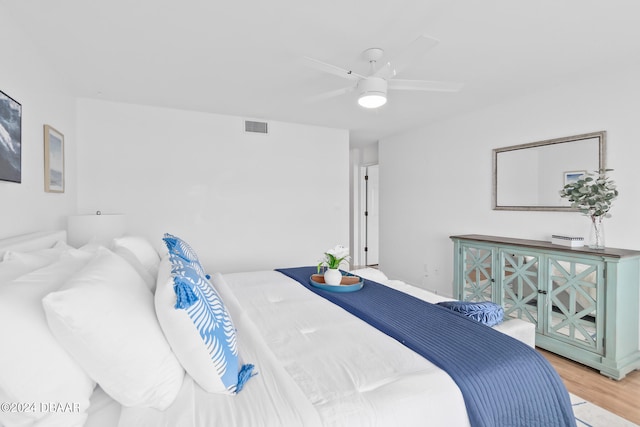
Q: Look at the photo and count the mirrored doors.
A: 3